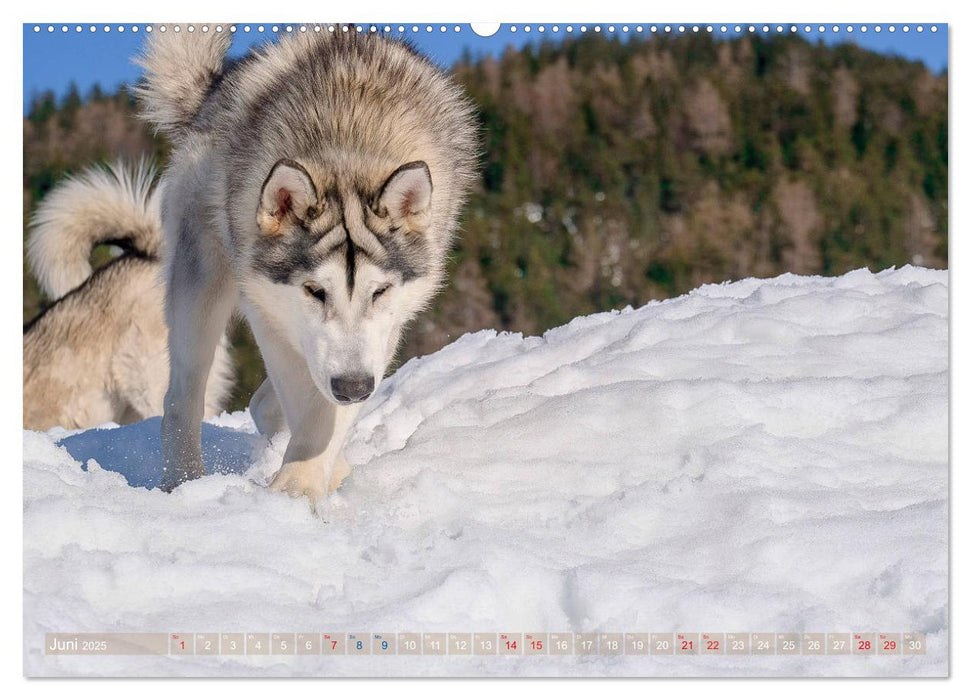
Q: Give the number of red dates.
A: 8